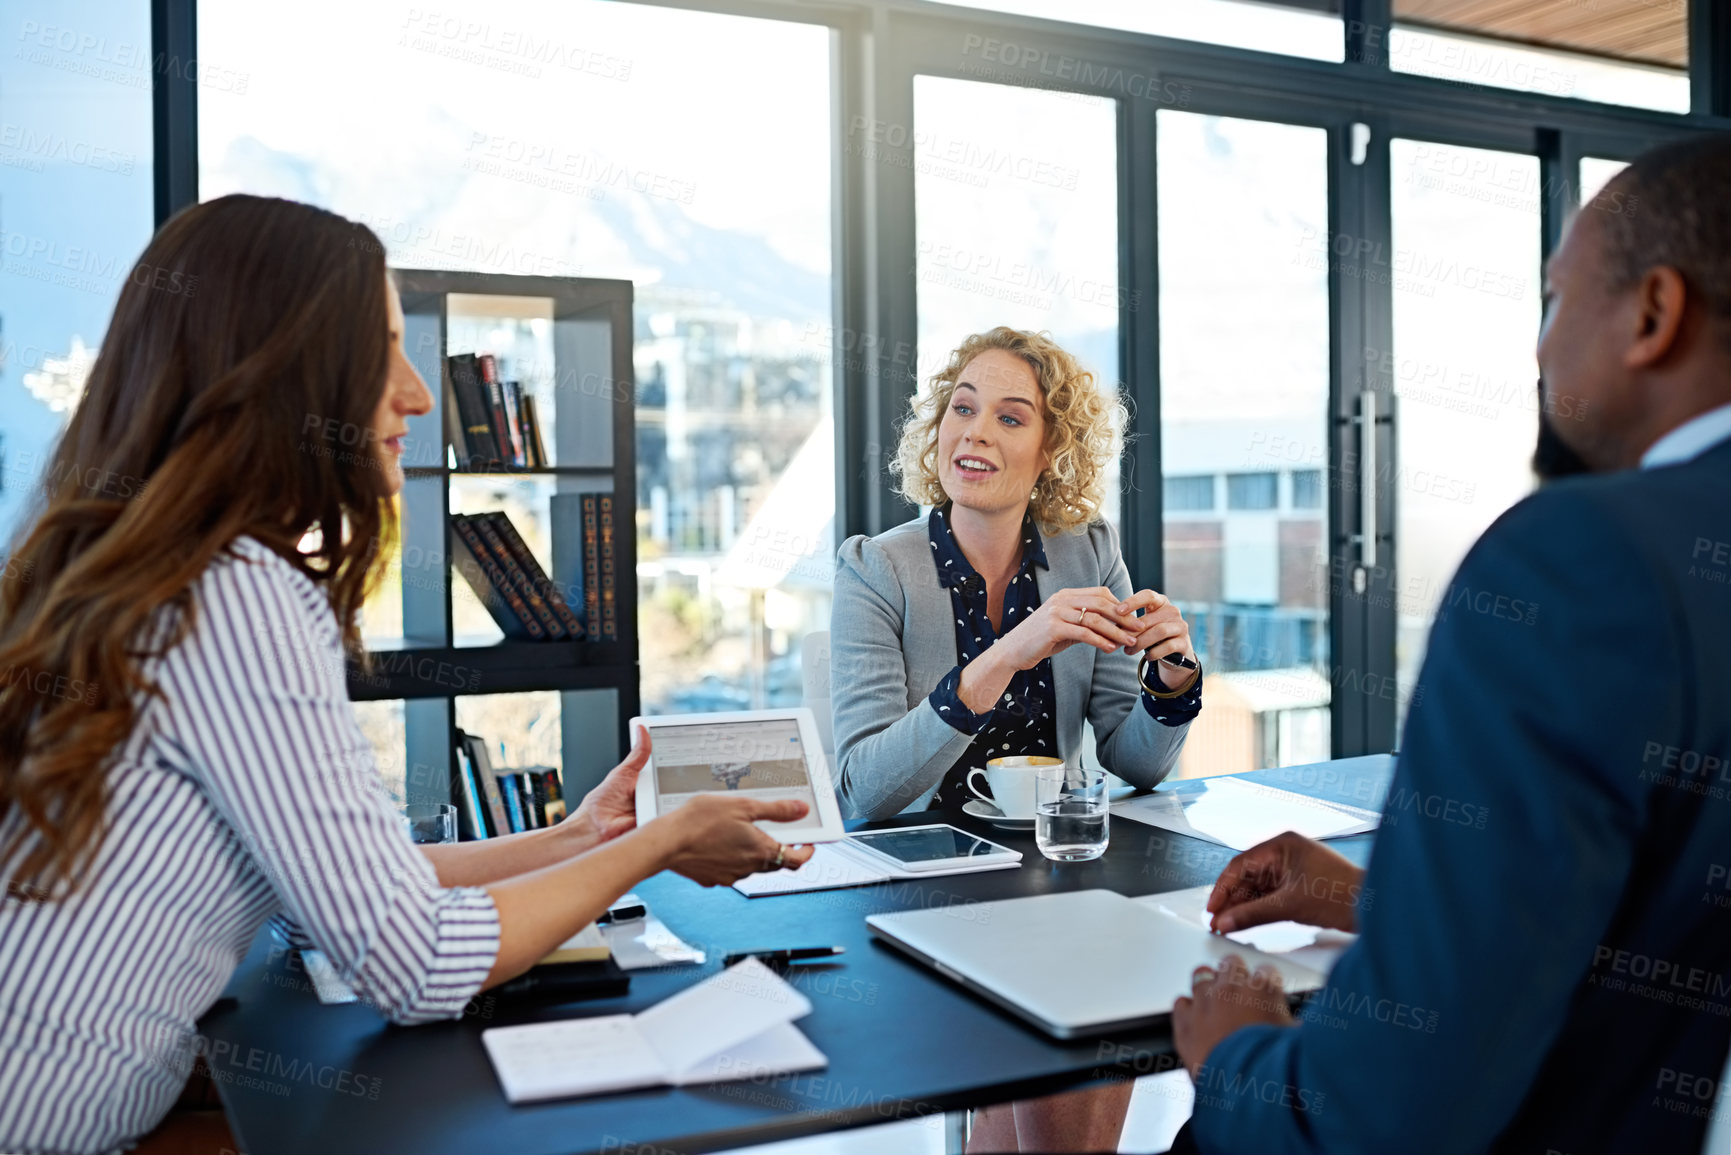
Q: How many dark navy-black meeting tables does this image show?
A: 1